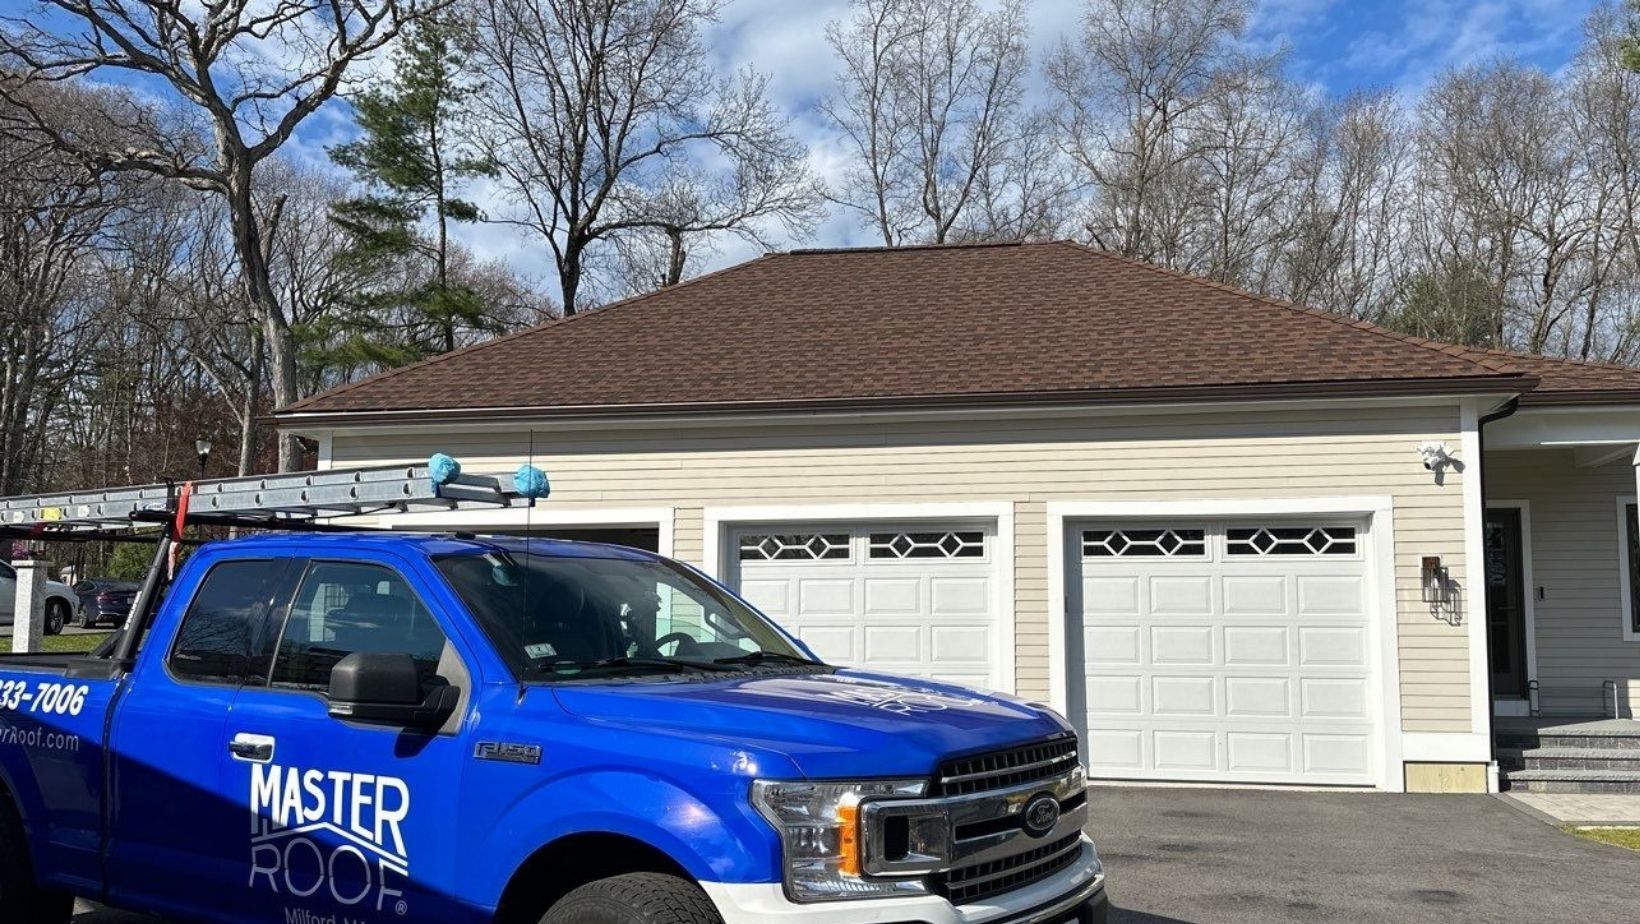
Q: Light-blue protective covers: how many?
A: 2